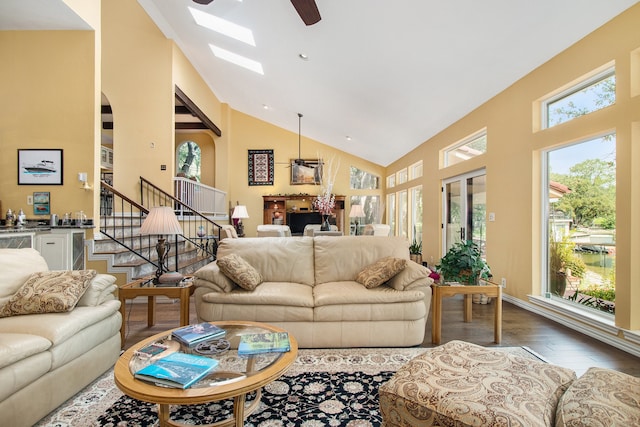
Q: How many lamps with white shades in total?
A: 3